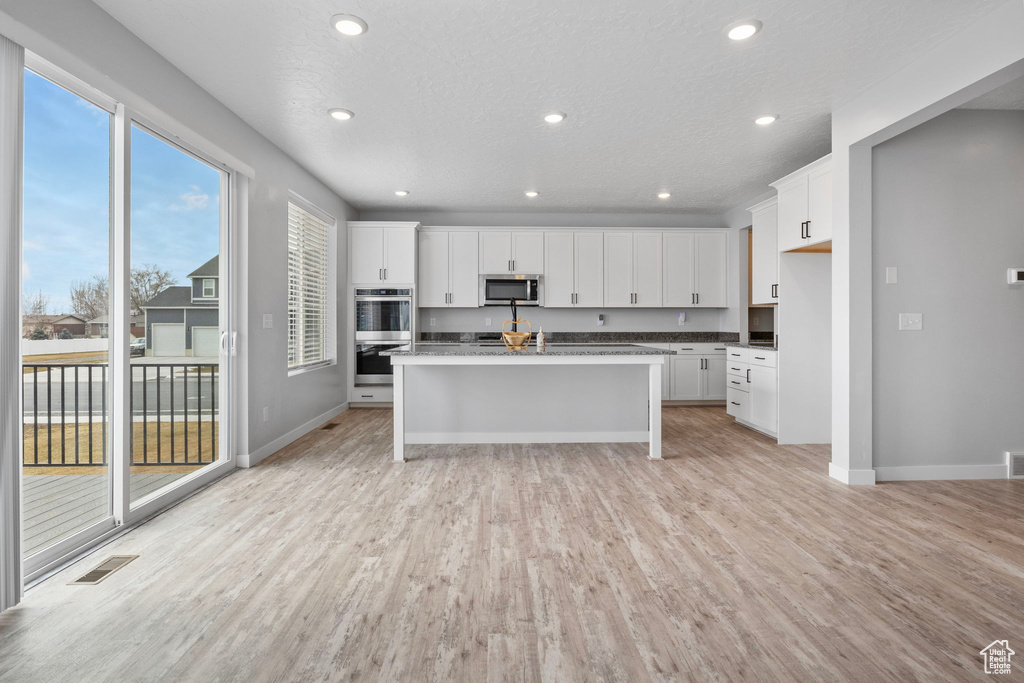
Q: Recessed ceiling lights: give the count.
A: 8